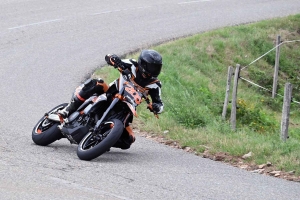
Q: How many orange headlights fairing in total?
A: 1